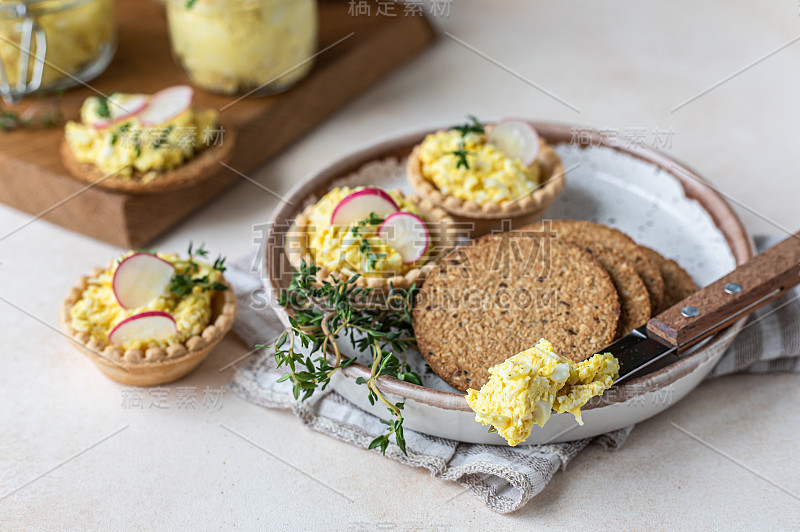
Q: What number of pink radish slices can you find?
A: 7